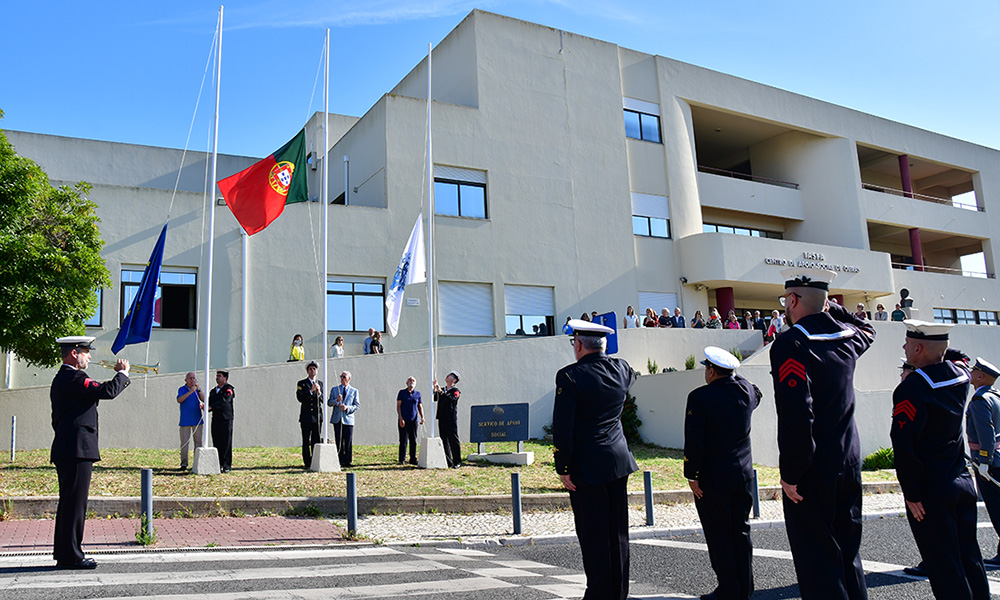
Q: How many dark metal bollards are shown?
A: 5